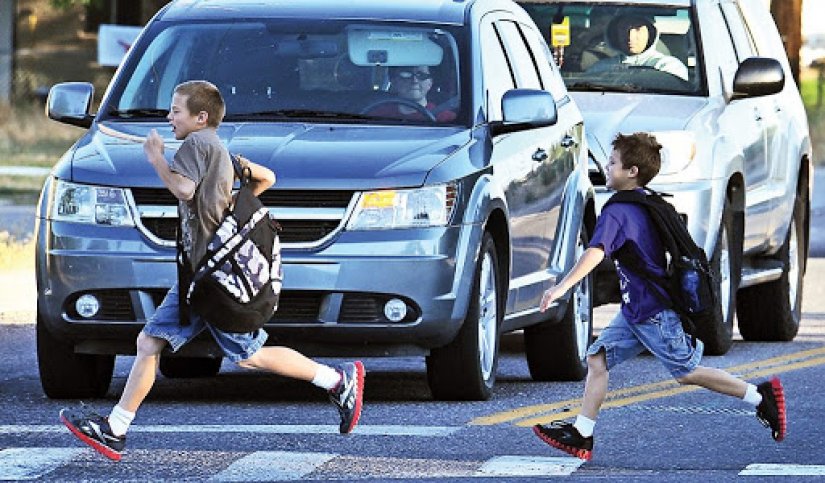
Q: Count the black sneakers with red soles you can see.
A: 4